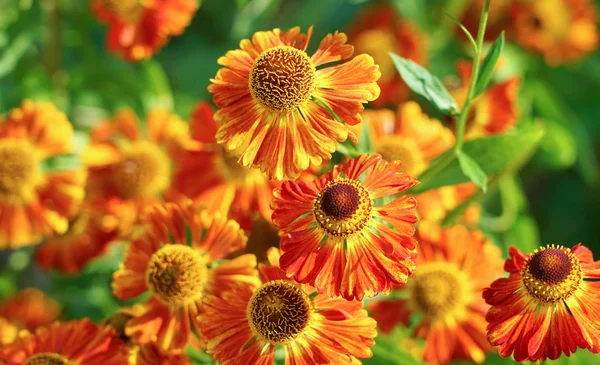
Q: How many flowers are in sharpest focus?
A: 4